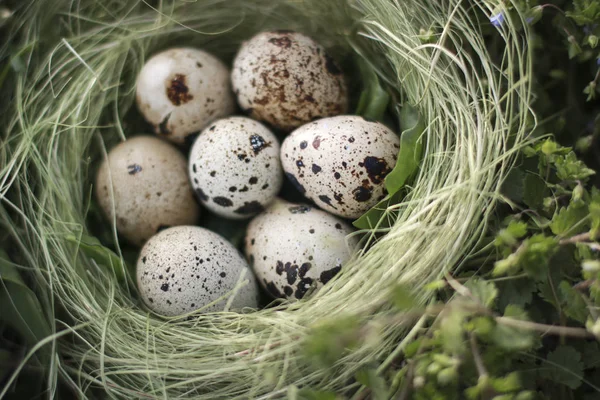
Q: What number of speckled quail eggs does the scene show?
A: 7